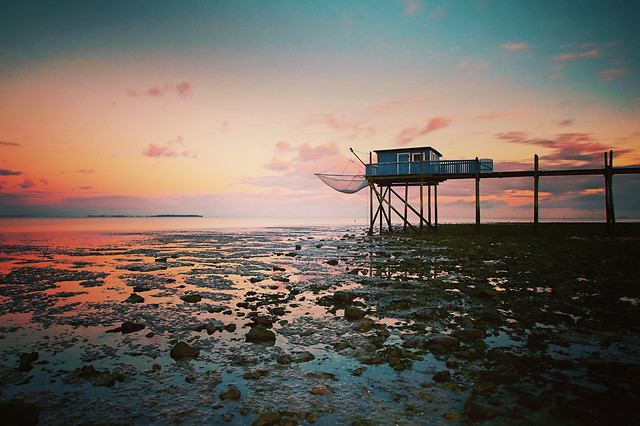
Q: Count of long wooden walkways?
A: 1